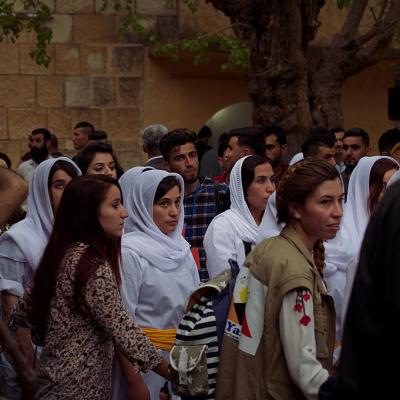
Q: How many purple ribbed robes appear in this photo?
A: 0